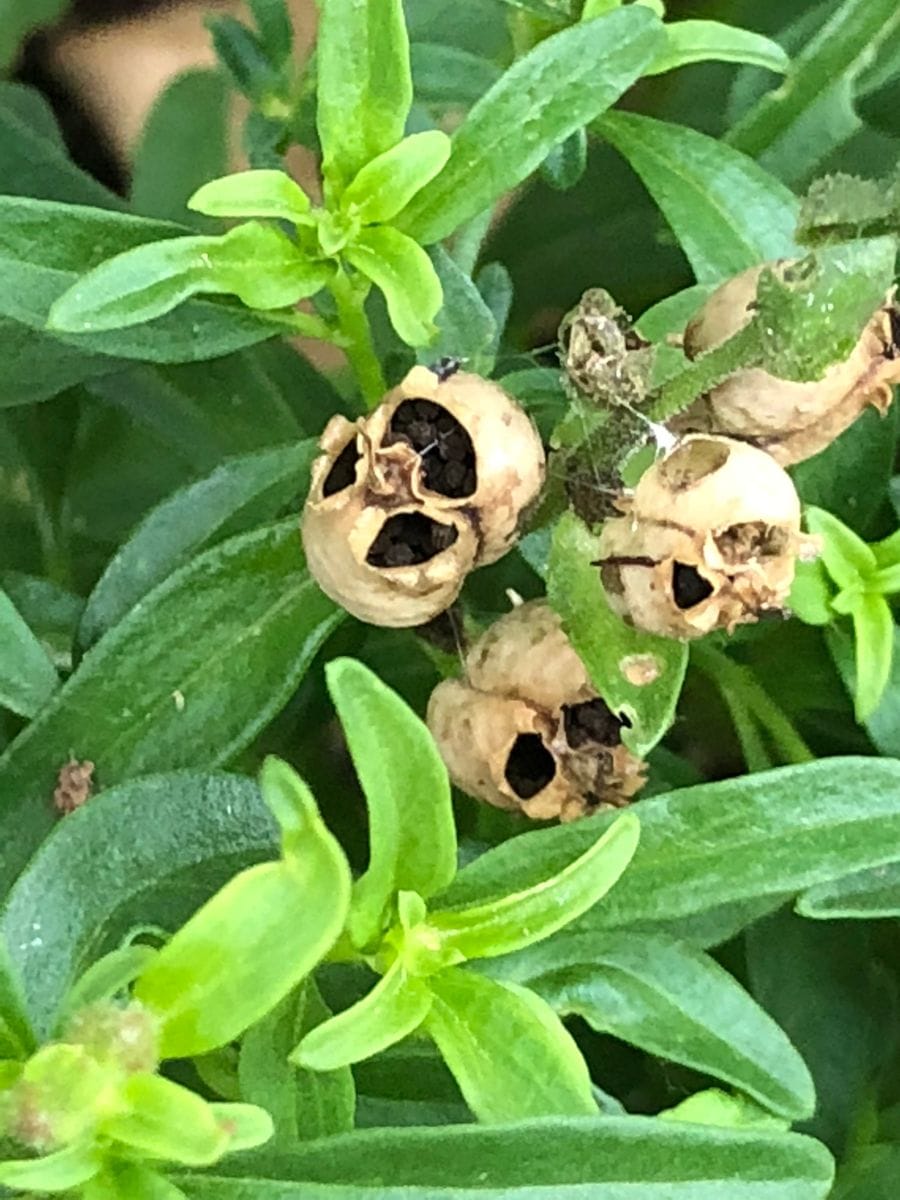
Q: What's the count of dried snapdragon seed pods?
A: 4